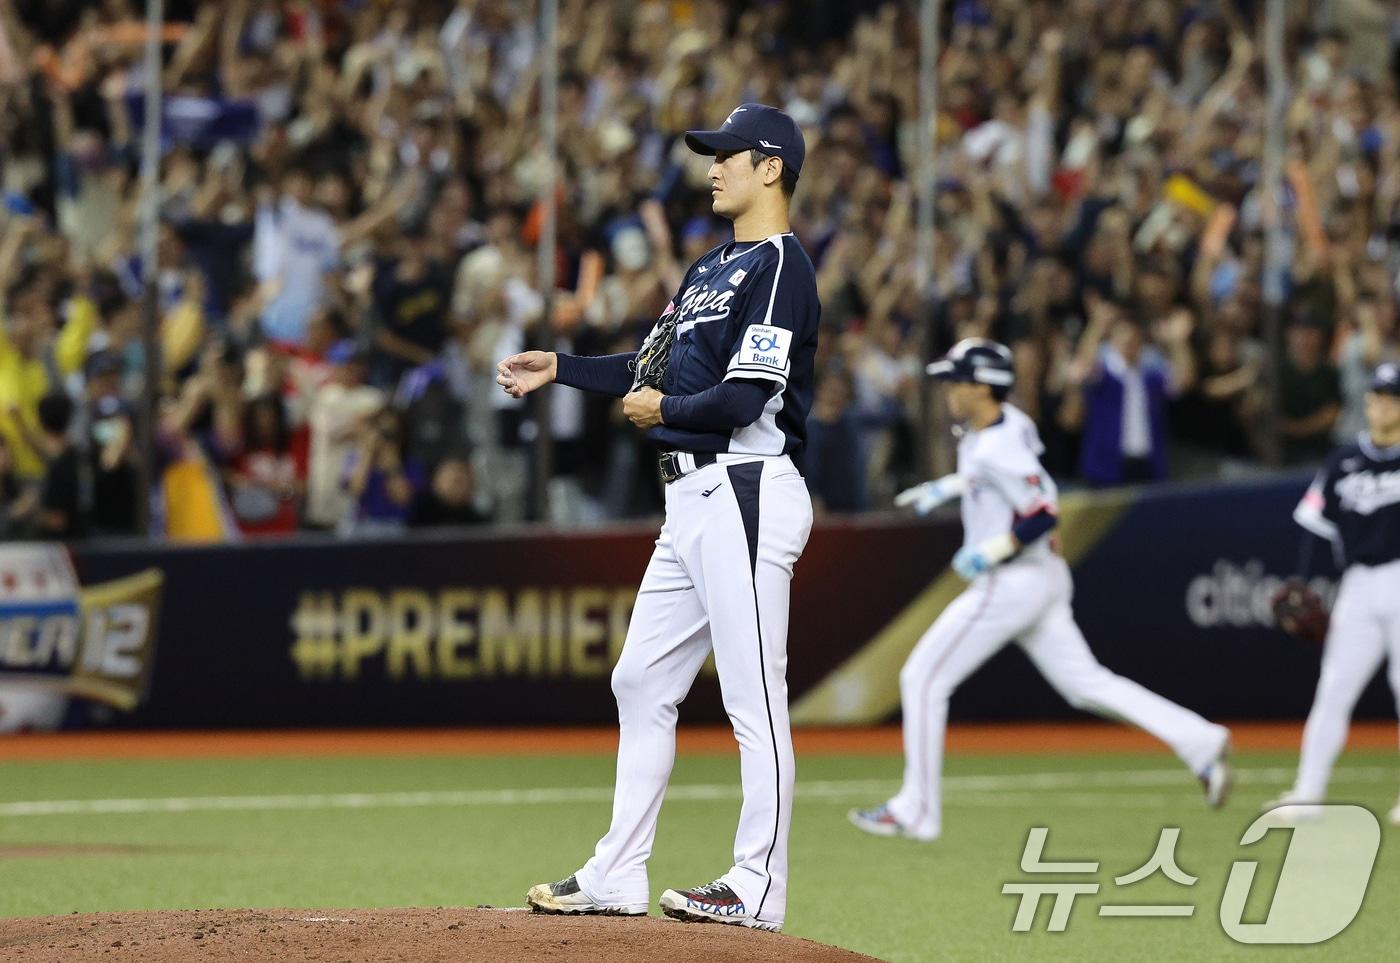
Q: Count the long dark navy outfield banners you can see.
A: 1